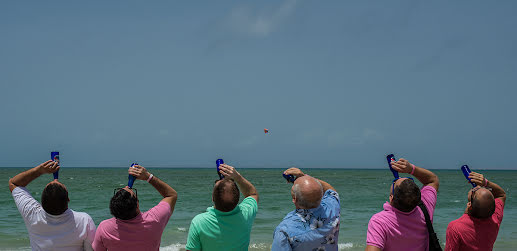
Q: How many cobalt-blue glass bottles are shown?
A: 6